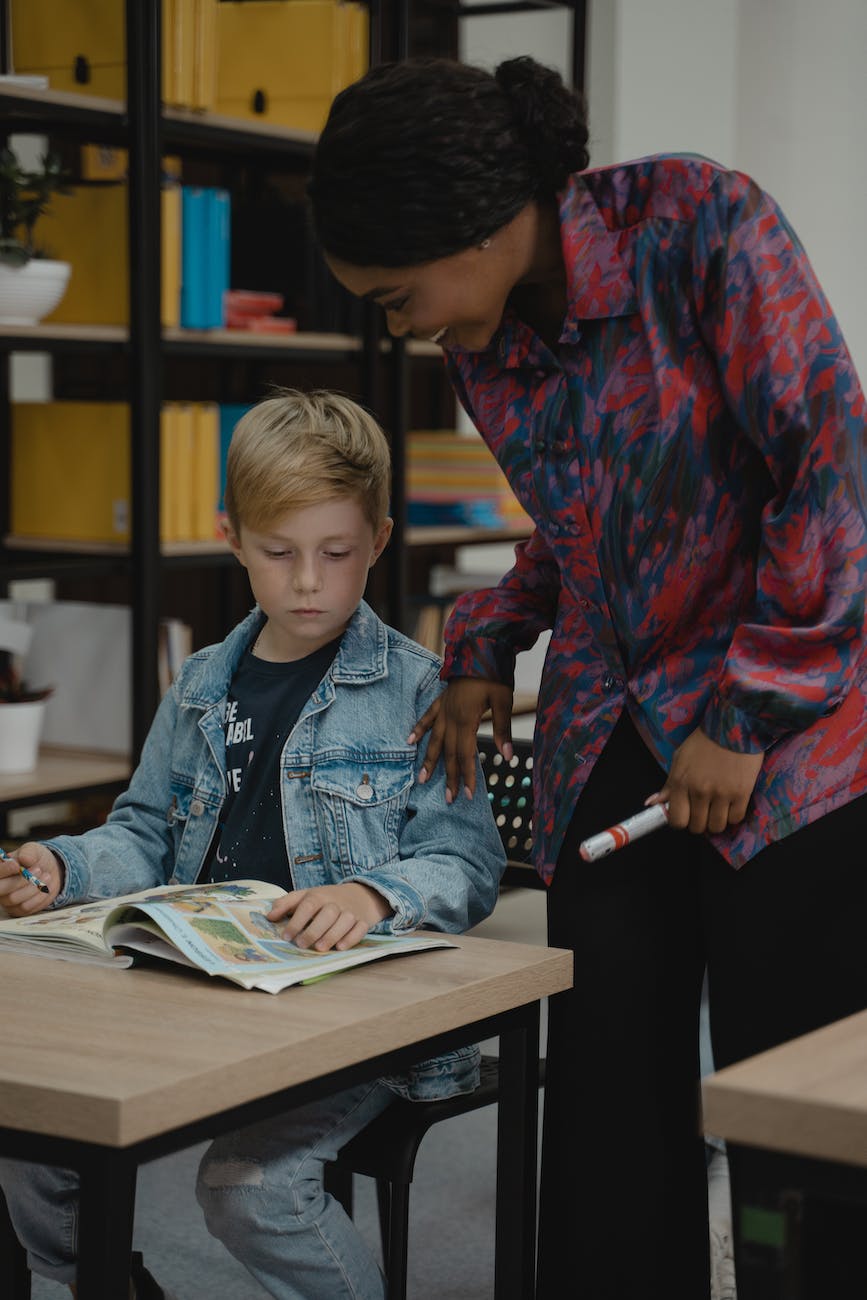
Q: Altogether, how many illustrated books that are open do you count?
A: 1